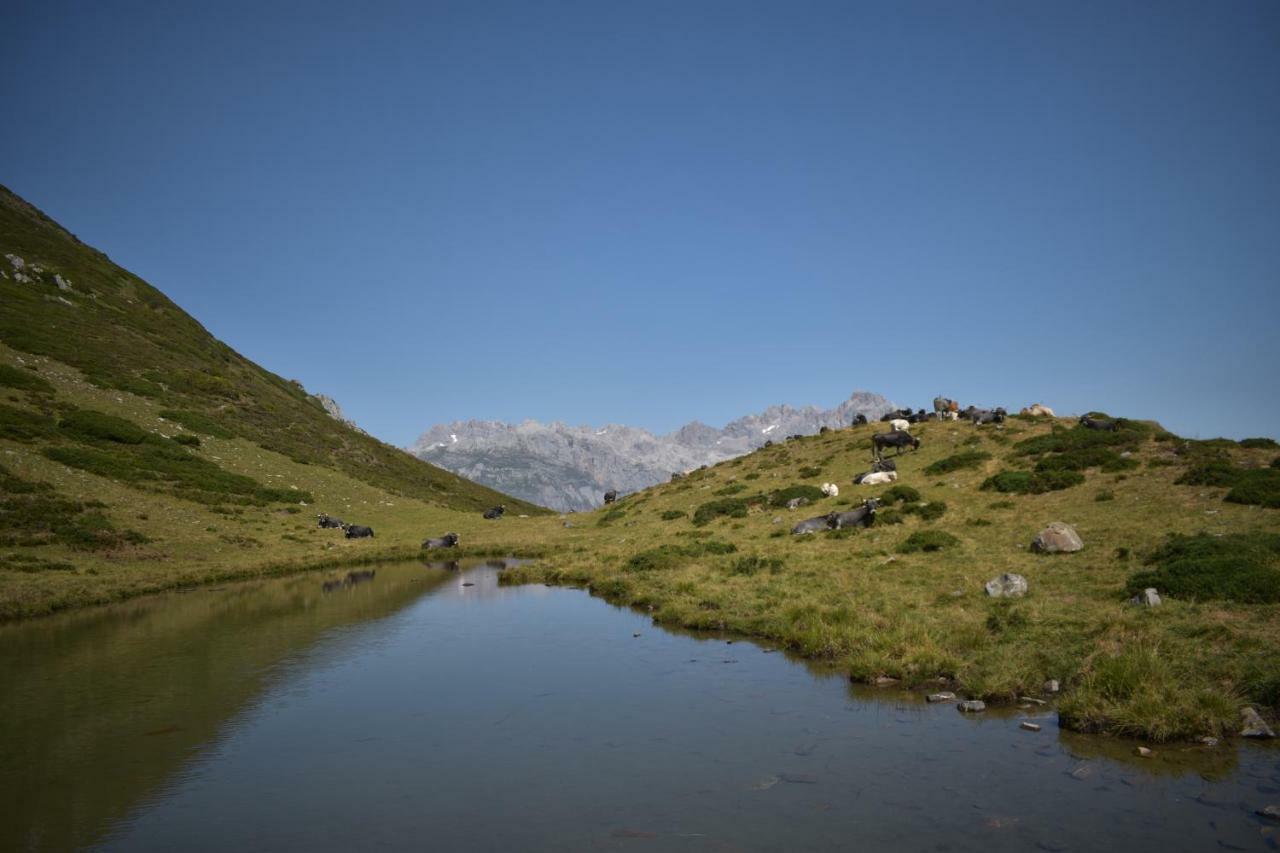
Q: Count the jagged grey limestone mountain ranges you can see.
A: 1